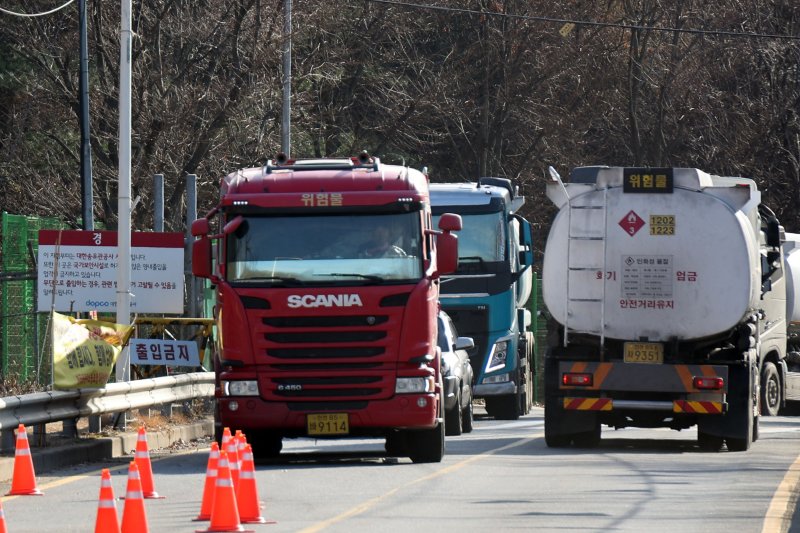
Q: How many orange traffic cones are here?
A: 12